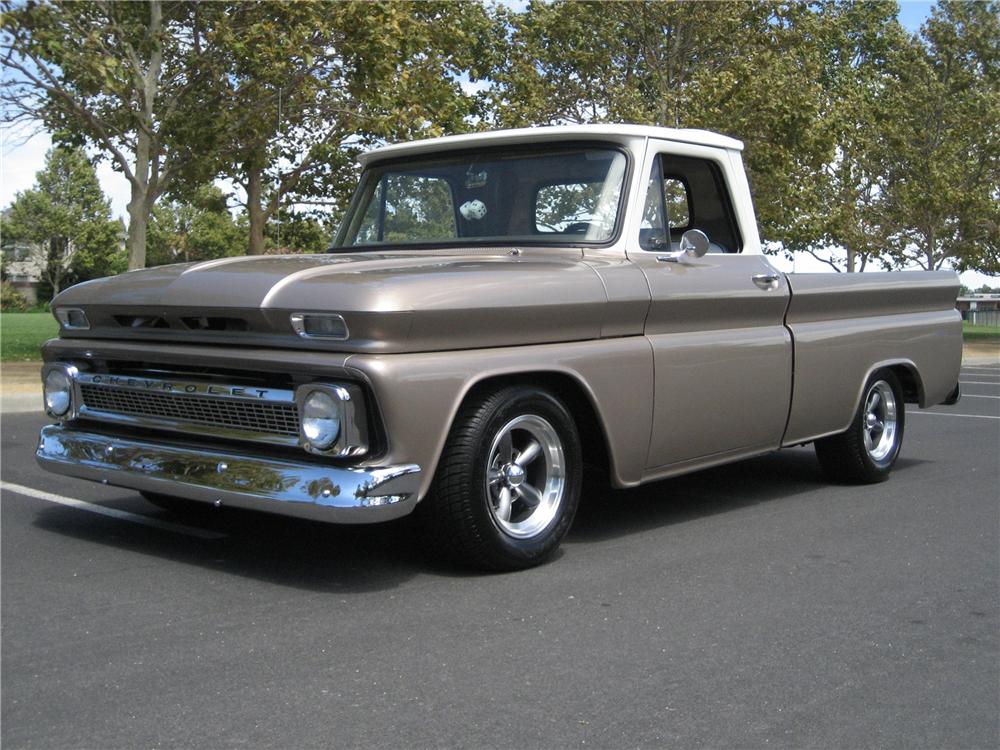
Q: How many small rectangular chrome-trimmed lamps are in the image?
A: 2